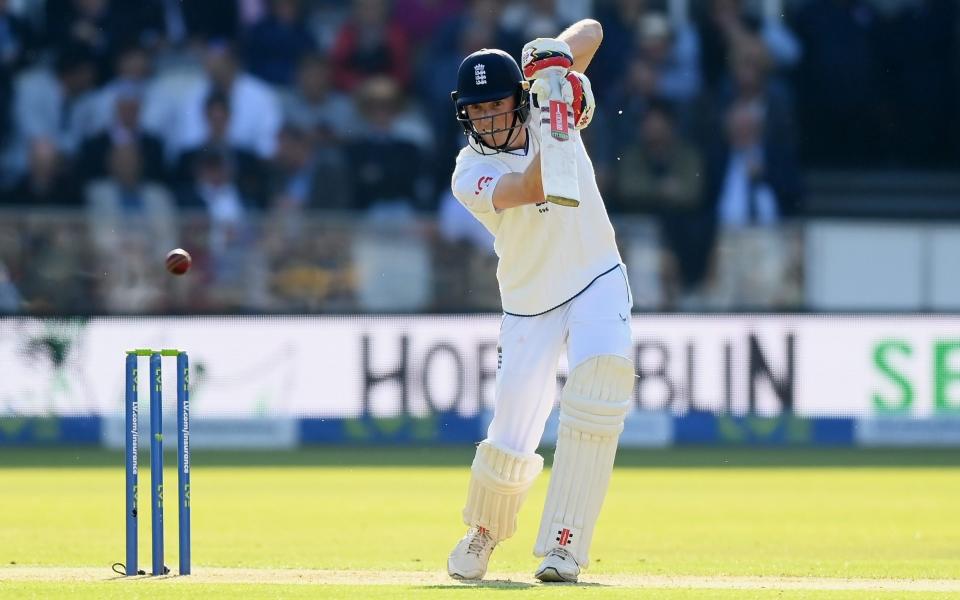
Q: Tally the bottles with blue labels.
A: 0